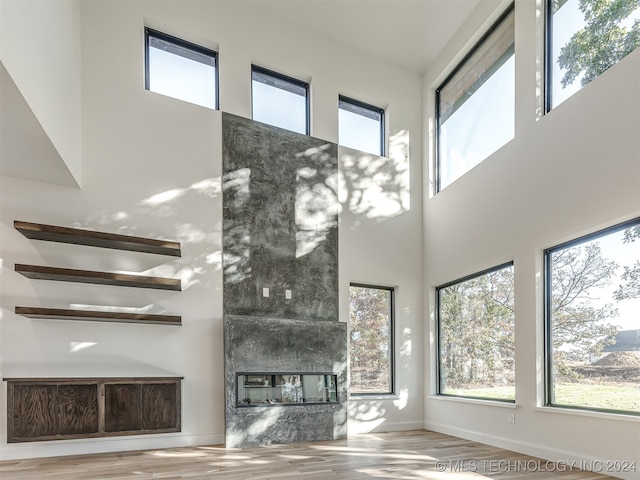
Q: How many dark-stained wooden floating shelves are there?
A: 3